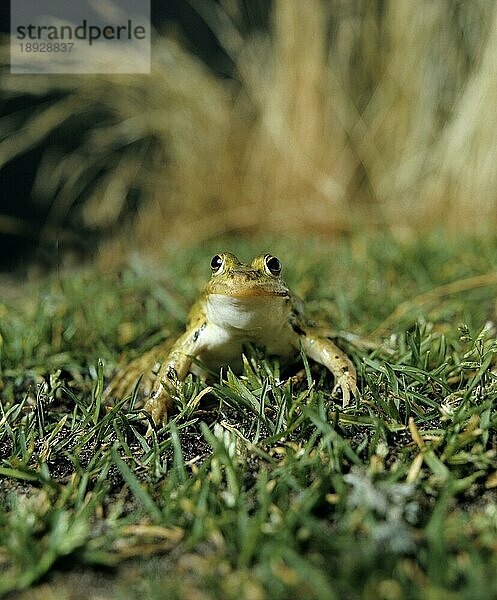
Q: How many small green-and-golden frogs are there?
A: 1